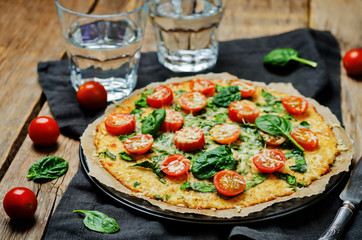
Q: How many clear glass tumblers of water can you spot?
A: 2